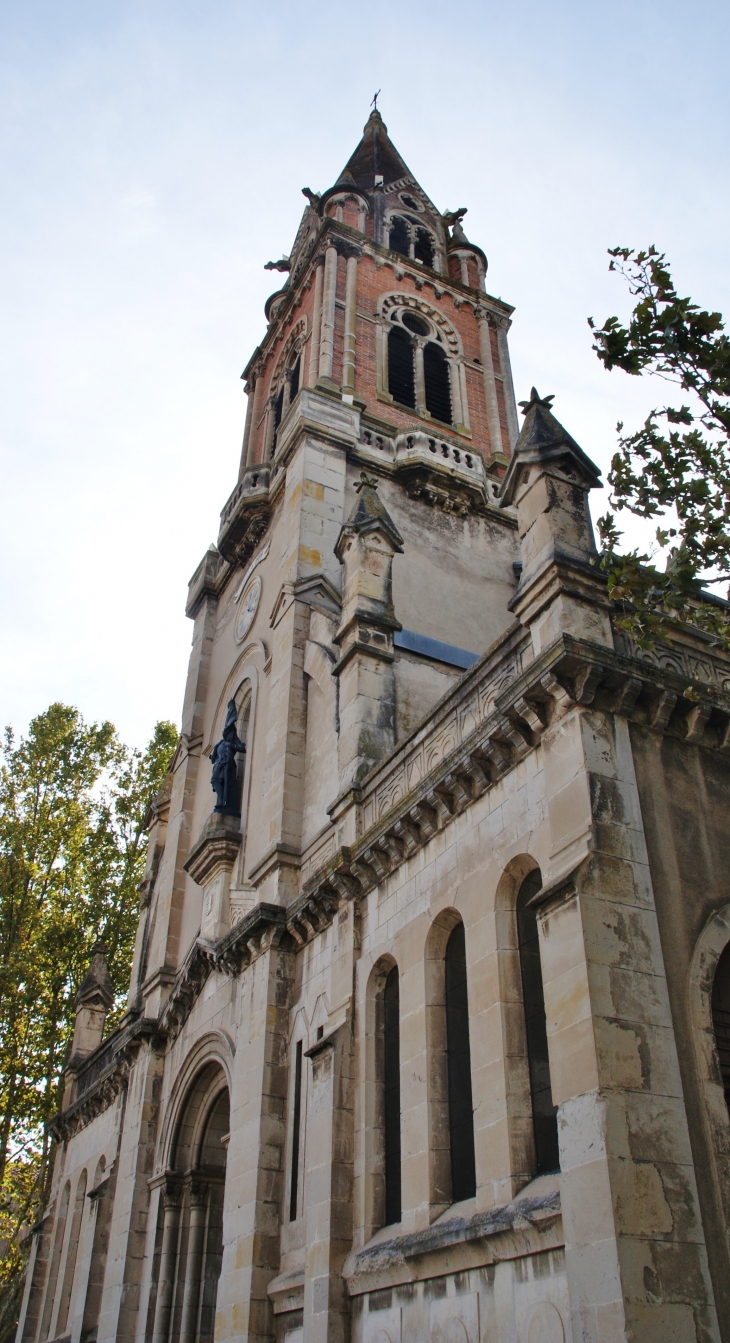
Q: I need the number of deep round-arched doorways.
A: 1